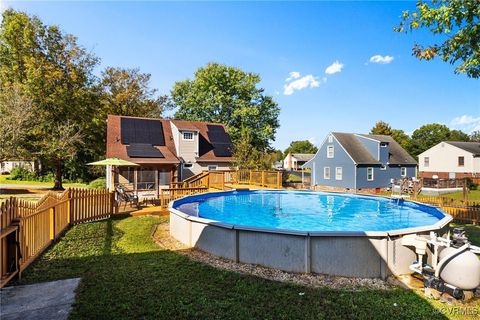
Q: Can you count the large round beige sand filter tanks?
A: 1